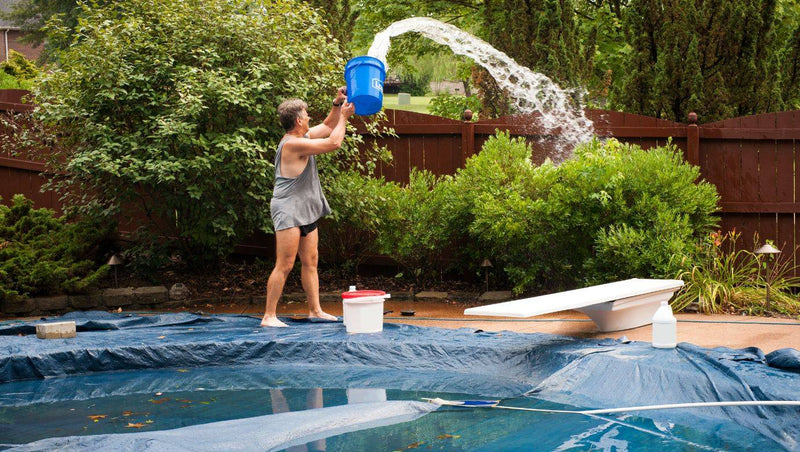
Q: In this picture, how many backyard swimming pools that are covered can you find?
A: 1